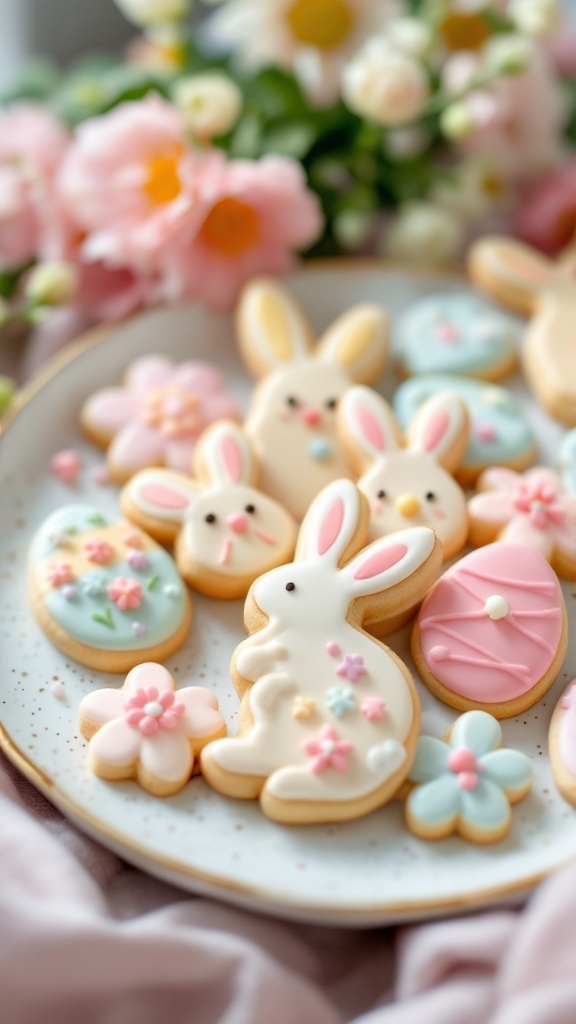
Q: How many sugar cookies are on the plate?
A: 15